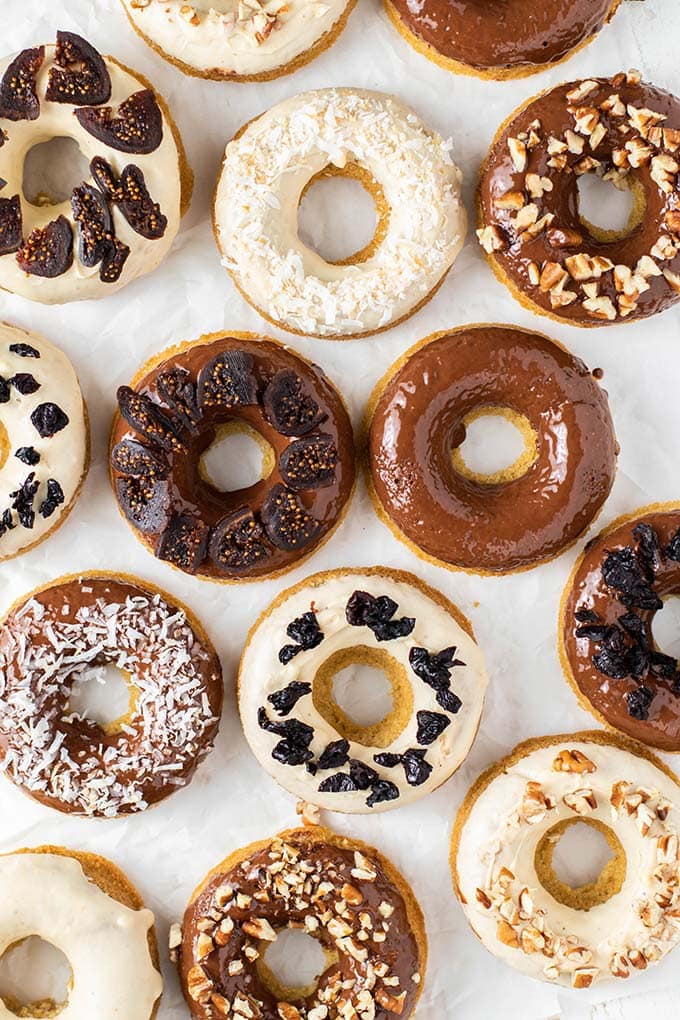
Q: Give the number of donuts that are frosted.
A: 14